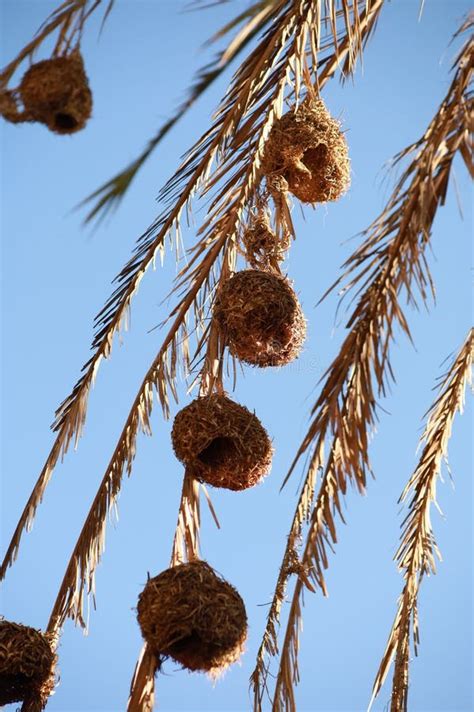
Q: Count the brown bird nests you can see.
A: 6